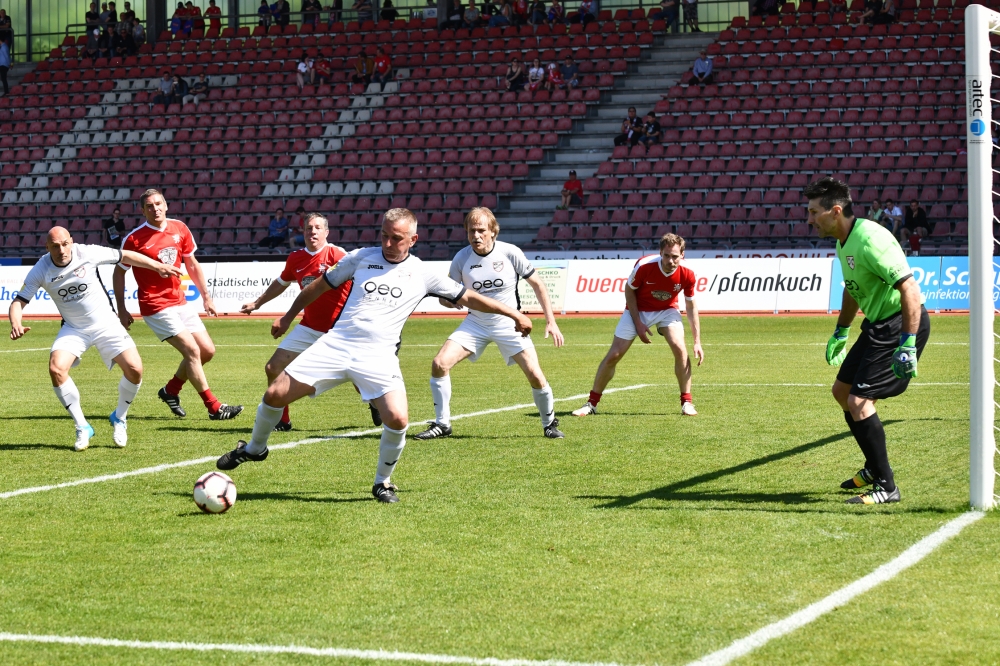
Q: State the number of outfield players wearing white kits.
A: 3